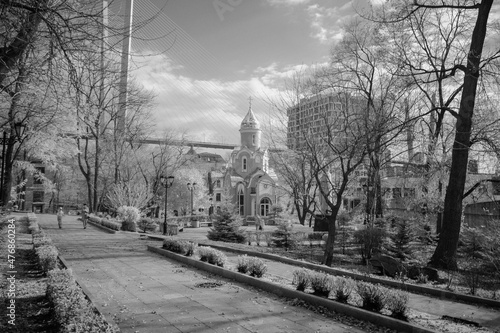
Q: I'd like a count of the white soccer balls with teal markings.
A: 0